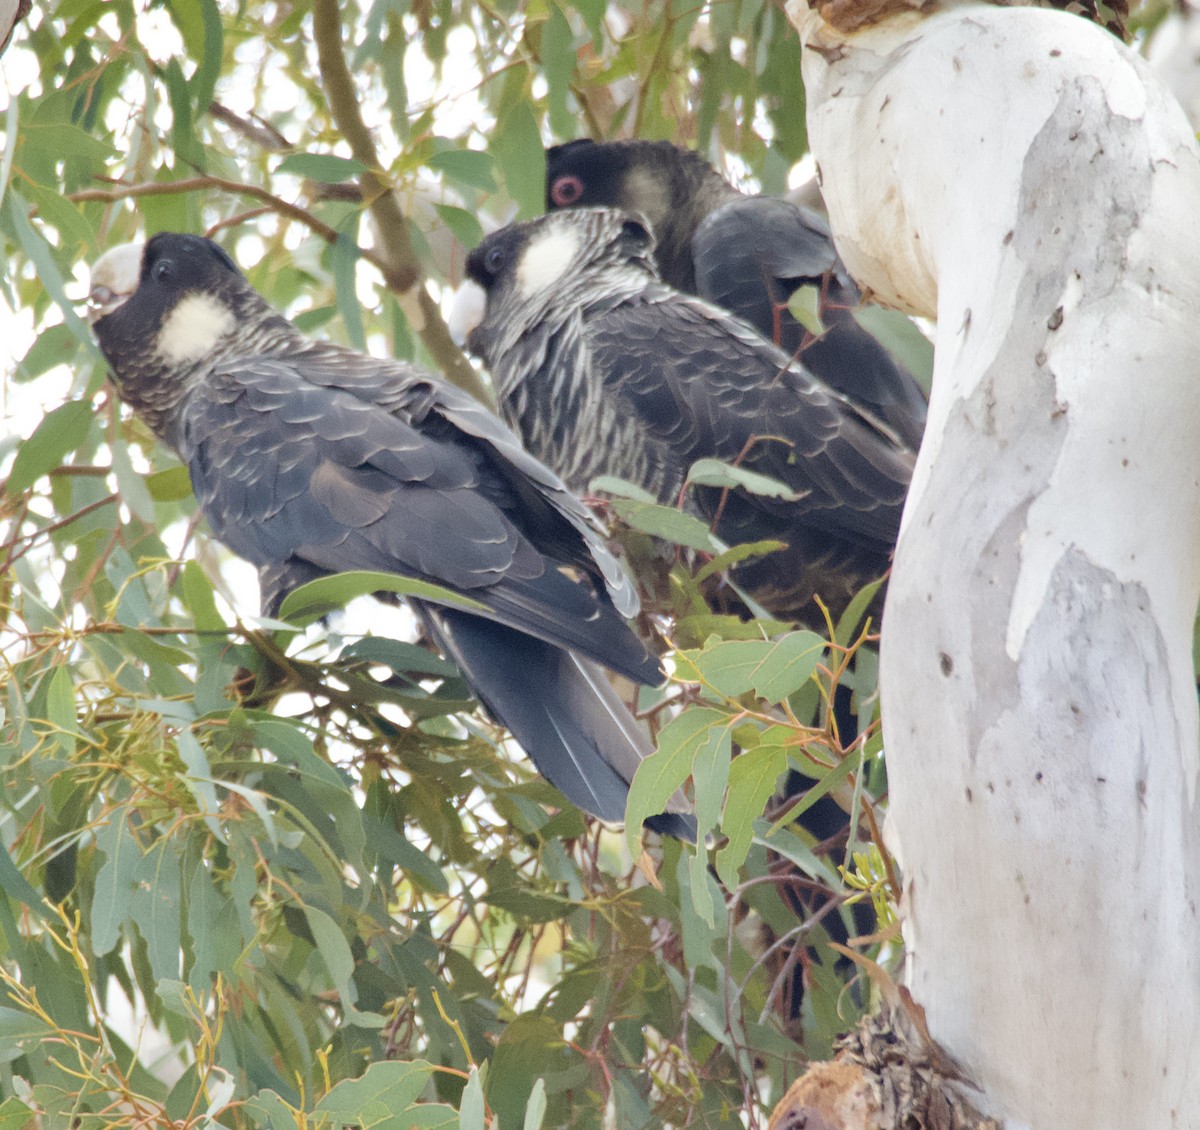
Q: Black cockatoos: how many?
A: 3